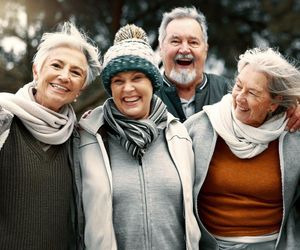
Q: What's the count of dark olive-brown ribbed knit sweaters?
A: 1